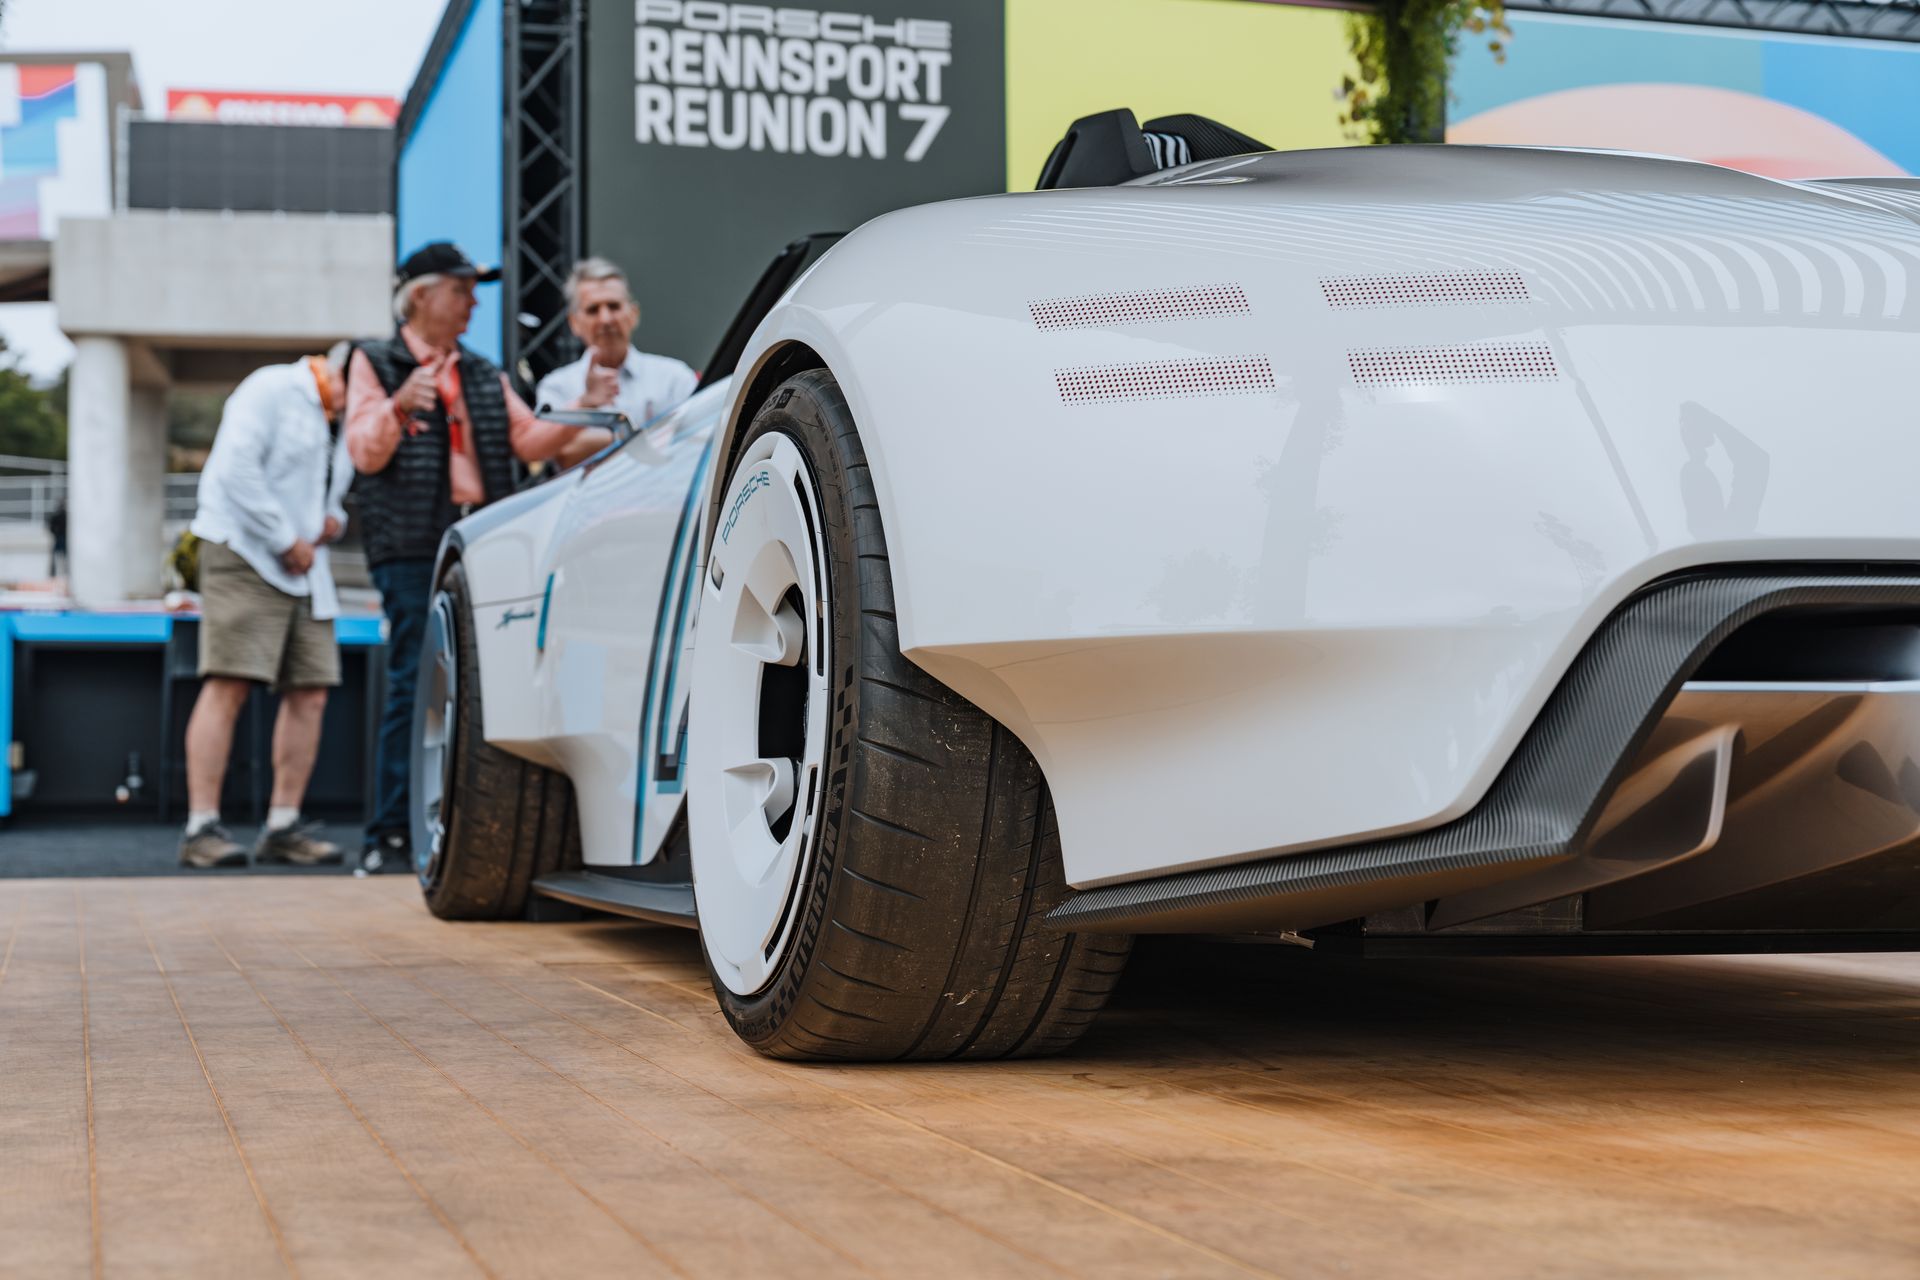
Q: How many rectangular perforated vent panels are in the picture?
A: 4